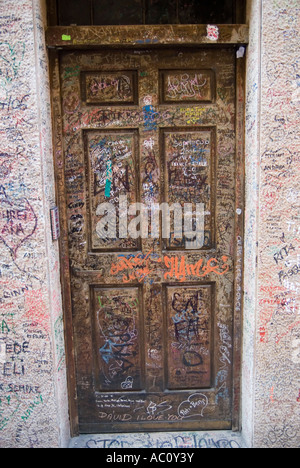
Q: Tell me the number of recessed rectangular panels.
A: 6